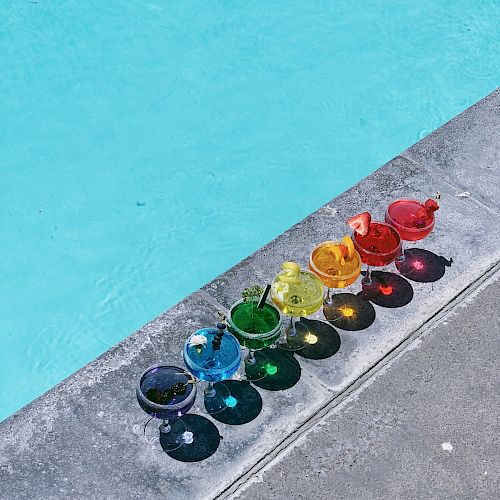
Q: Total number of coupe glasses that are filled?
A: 7